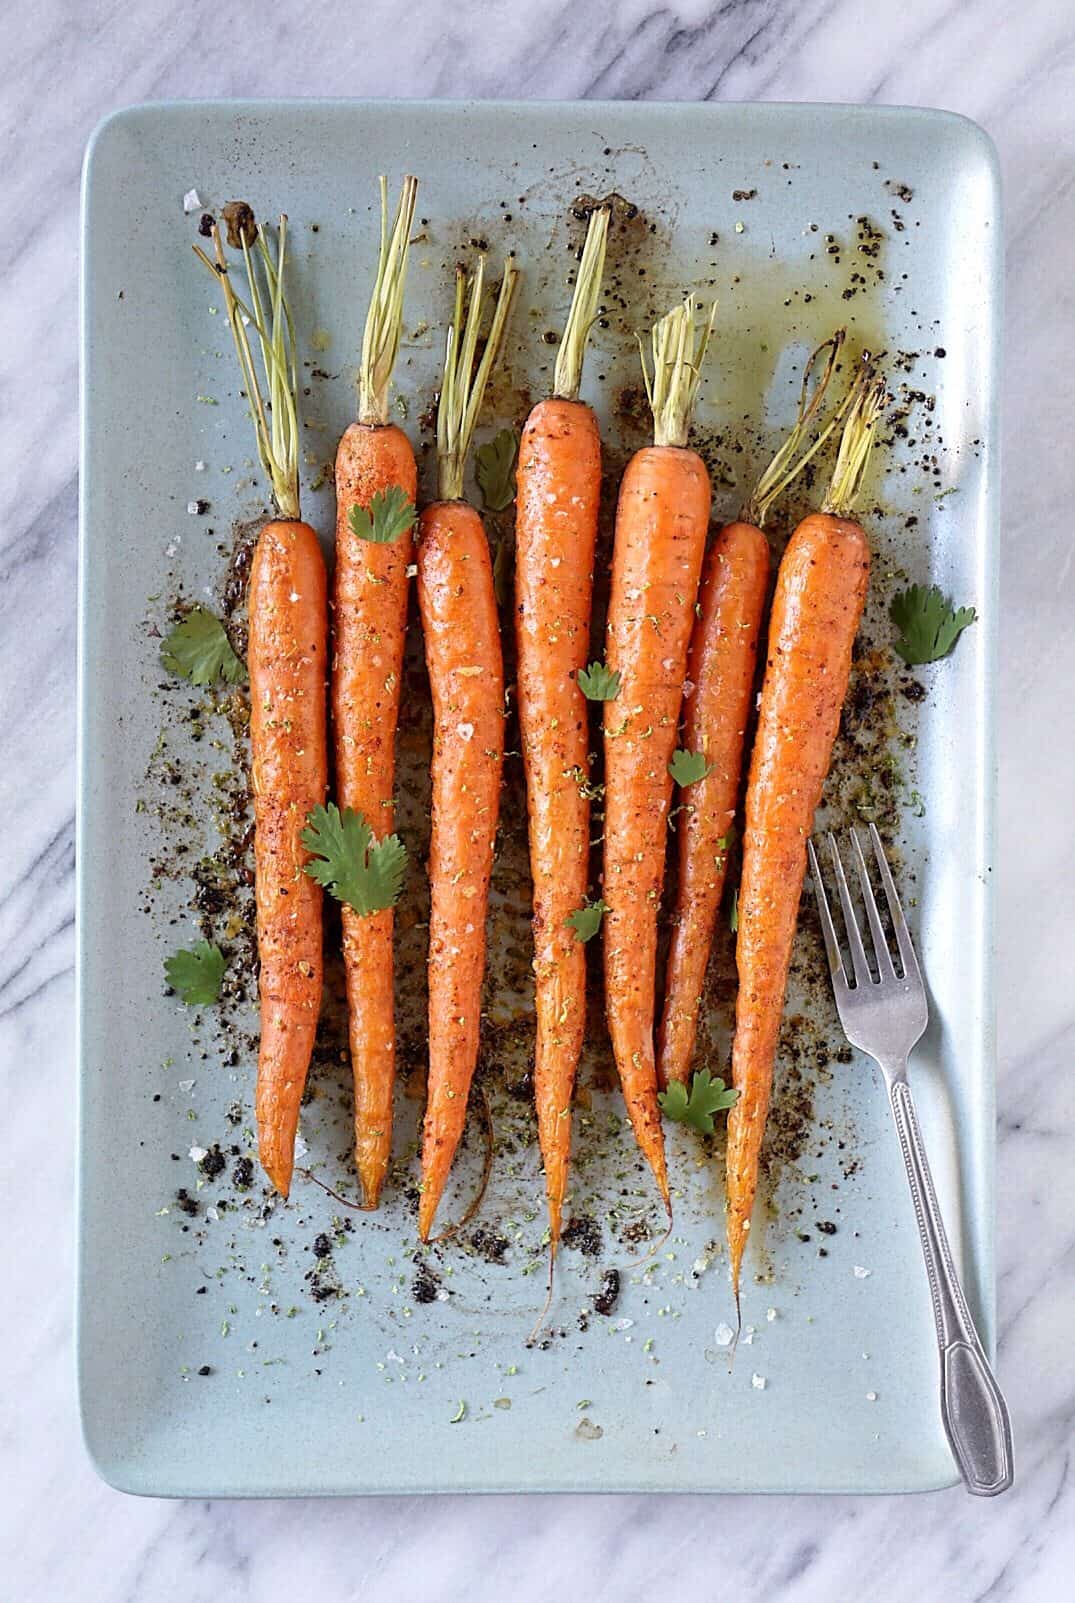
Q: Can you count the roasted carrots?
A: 7